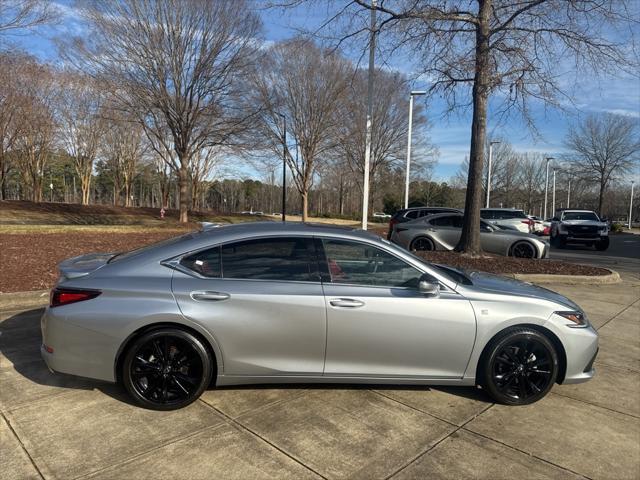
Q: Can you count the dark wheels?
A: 4